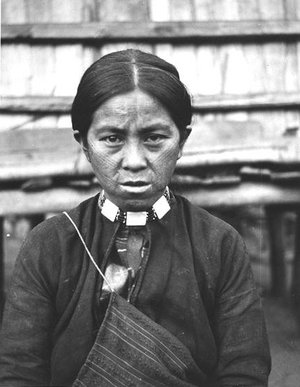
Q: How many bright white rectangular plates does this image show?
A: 3